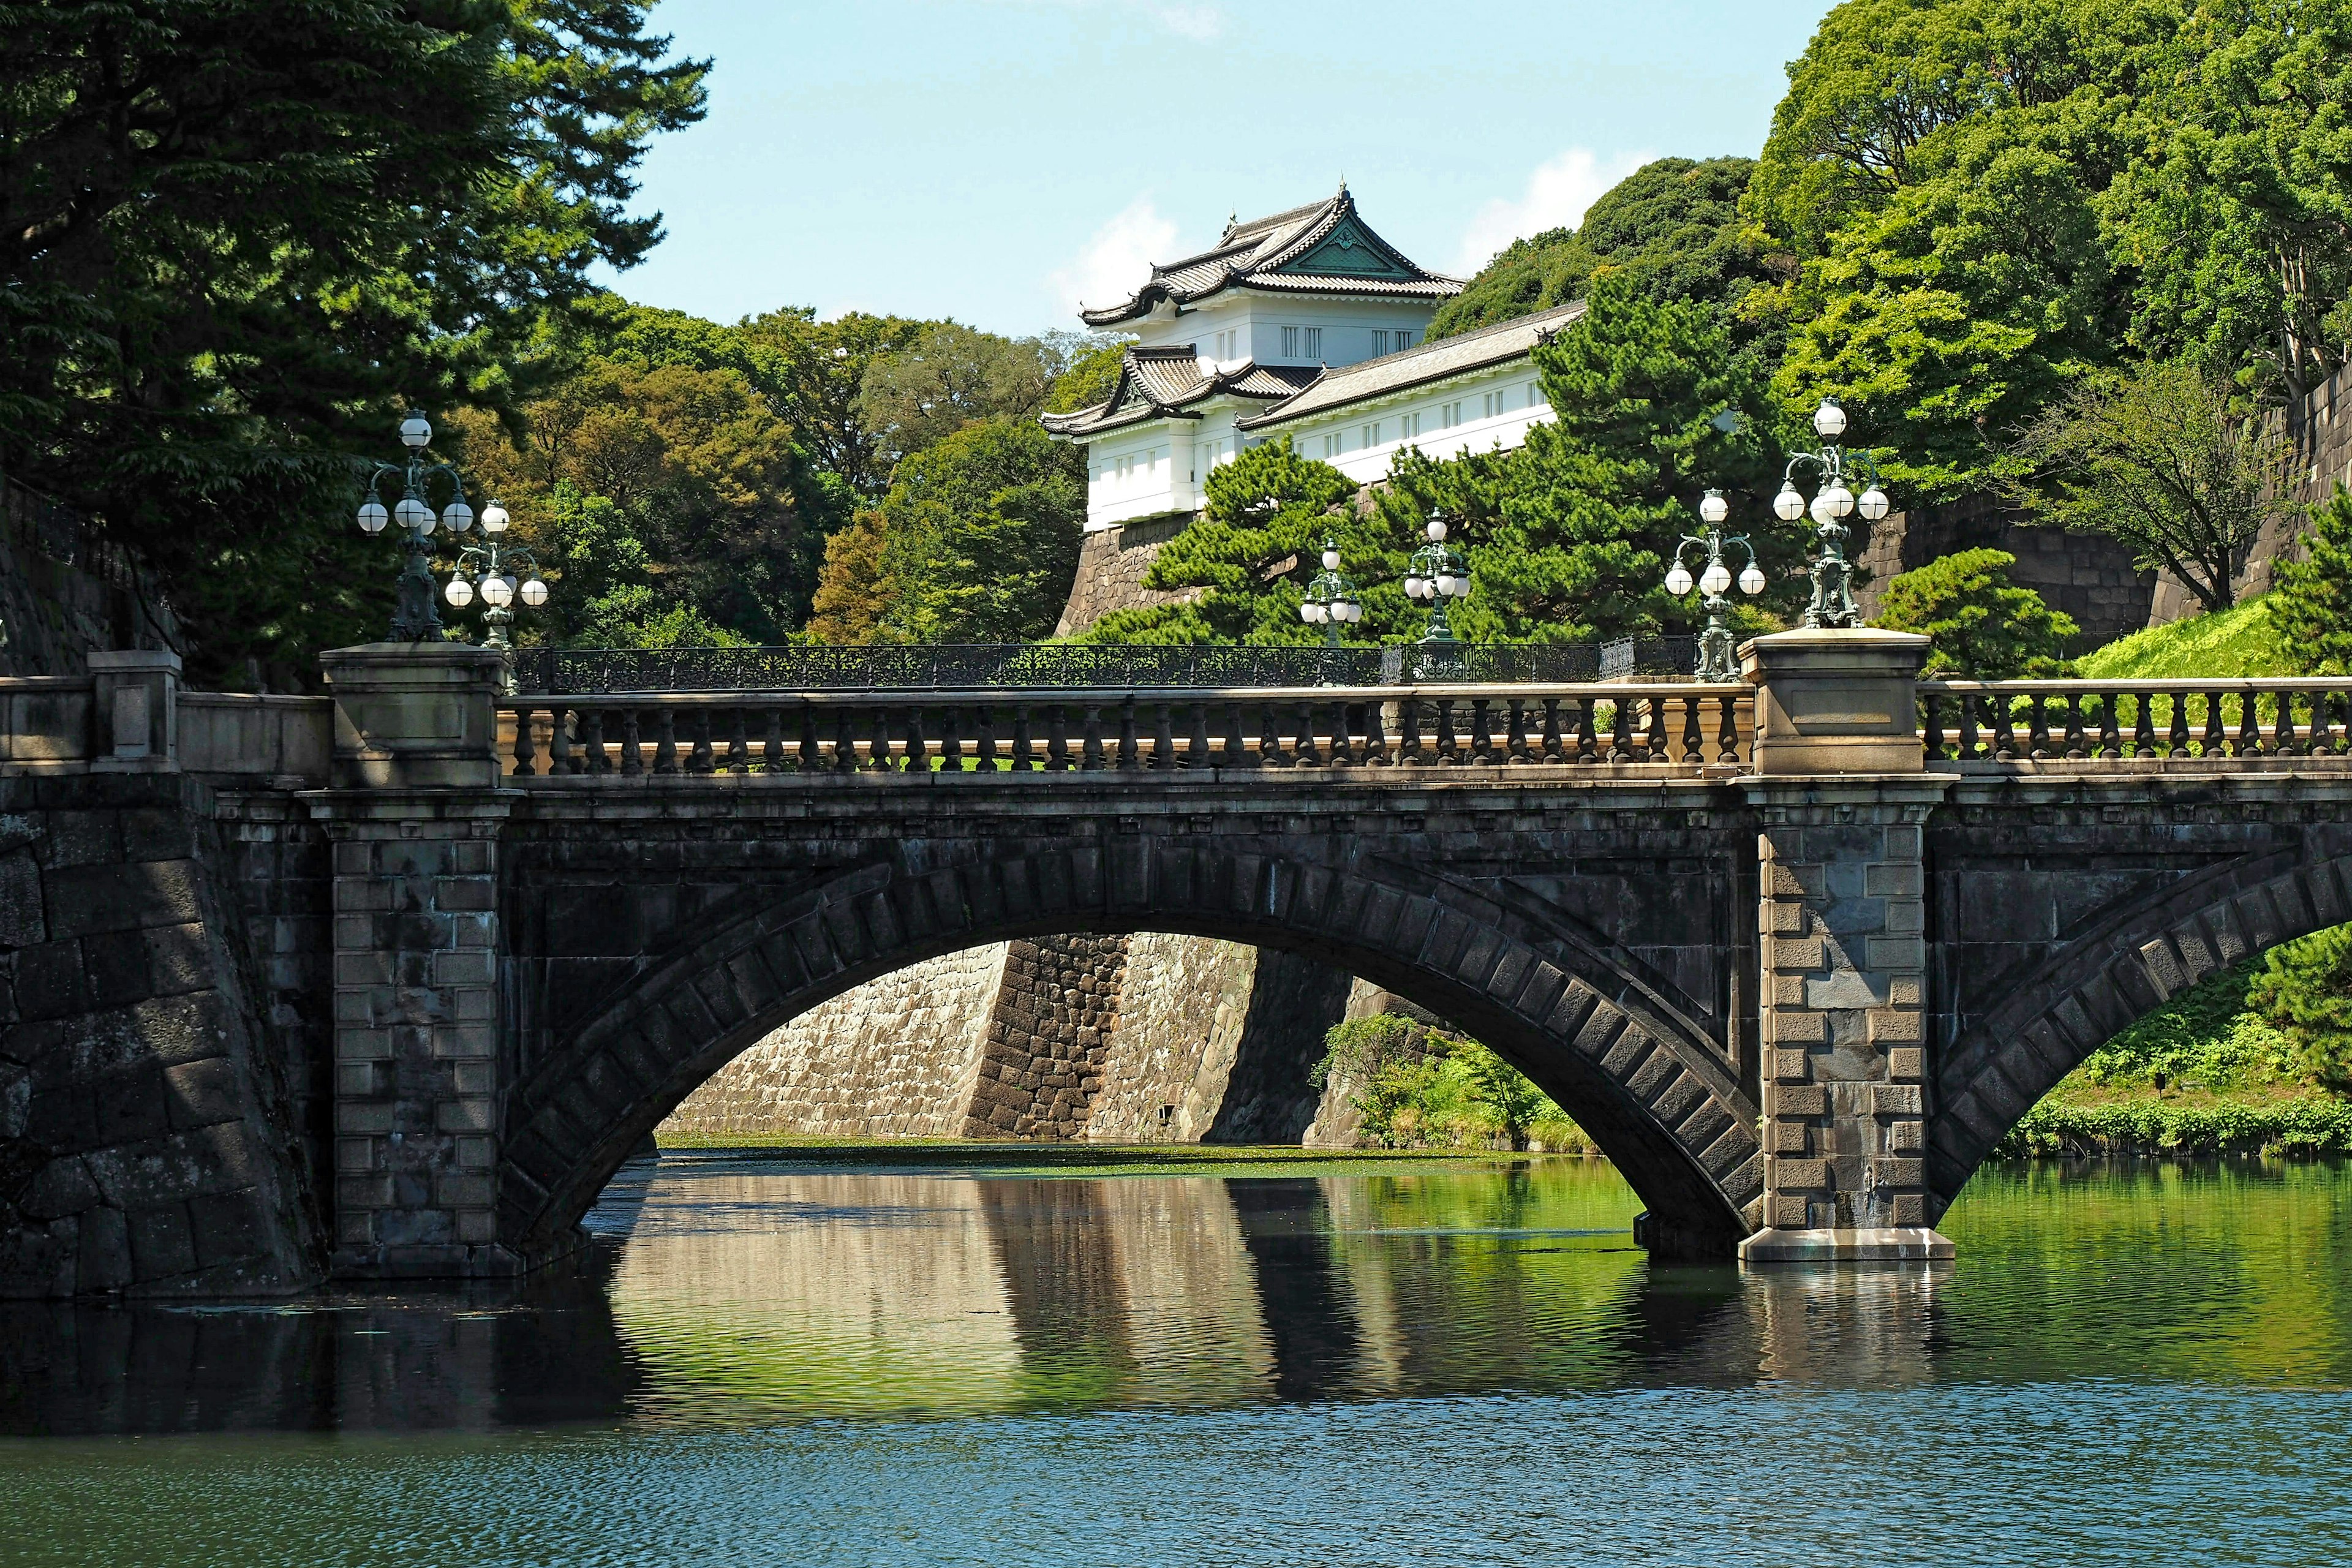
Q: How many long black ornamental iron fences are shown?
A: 1